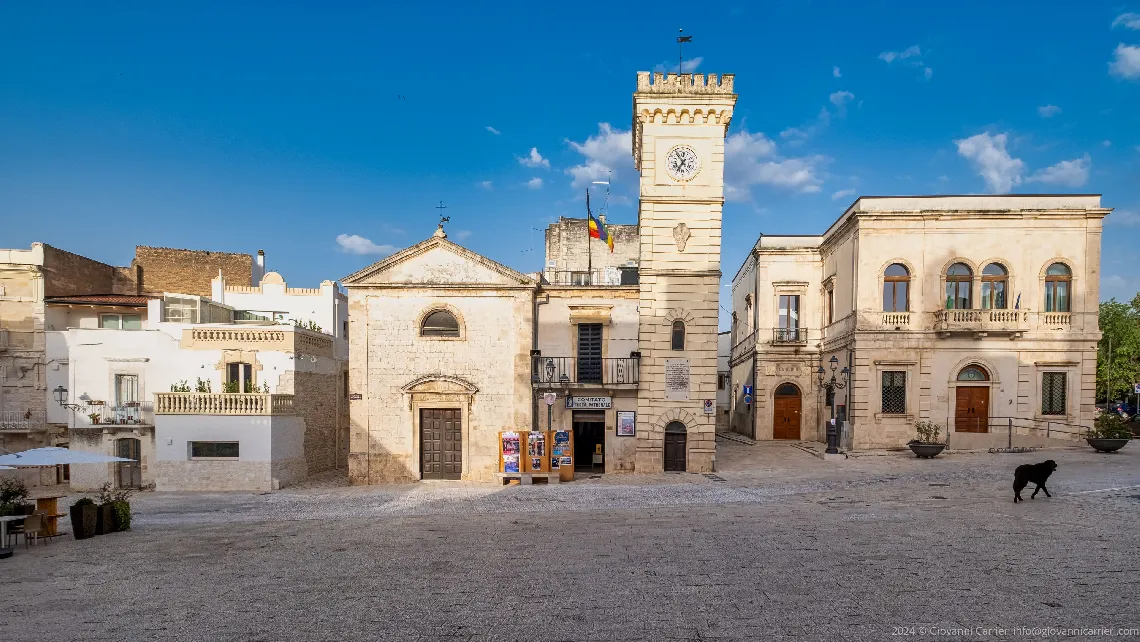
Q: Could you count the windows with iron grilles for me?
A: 2